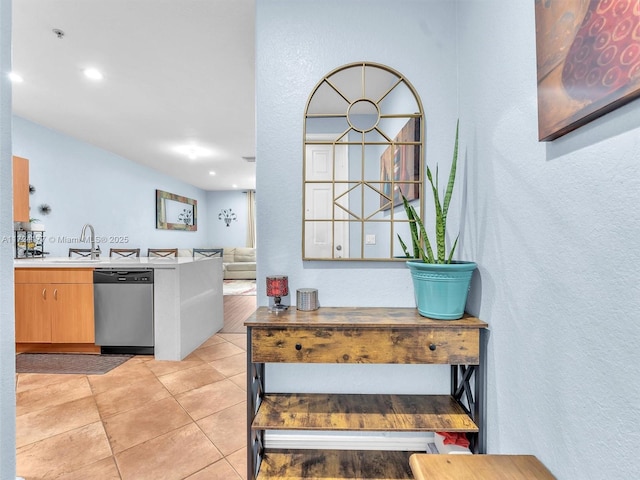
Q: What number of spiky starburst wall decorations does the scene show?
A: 2